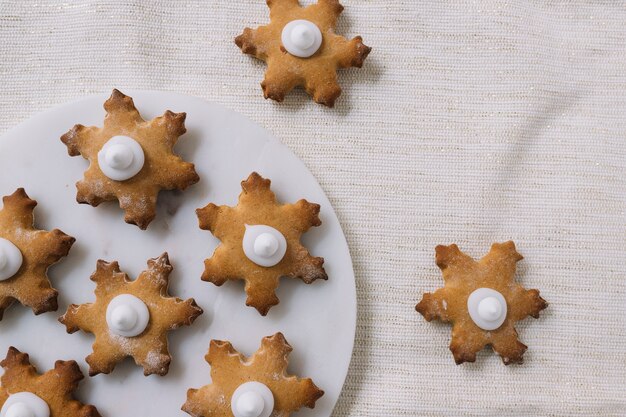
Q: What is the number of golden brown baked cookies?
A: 8